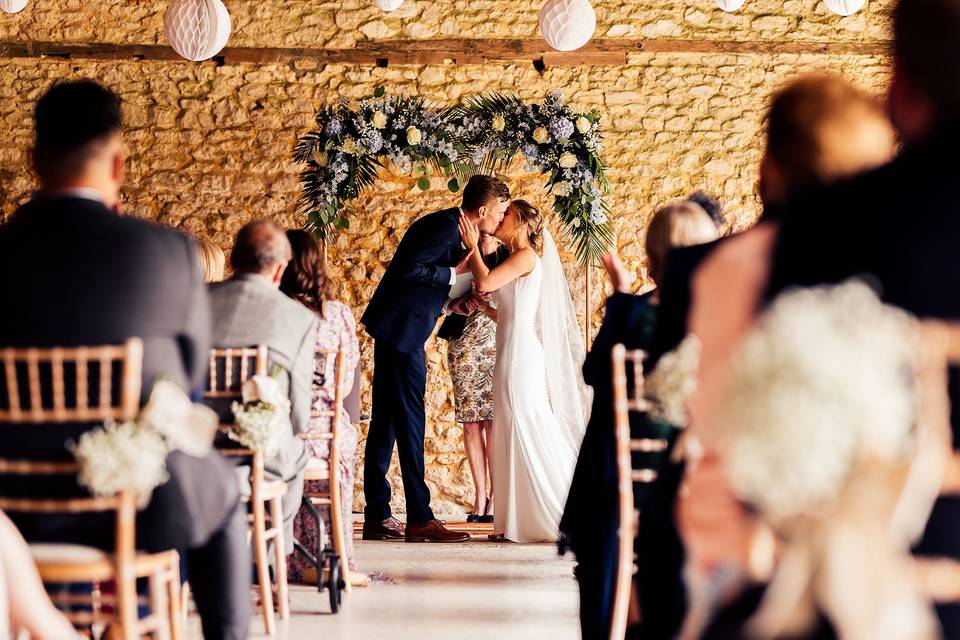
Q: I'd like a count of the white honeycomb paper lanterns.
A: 6